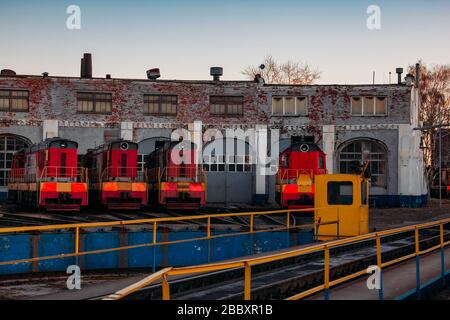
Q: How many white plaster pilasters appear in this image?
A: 6